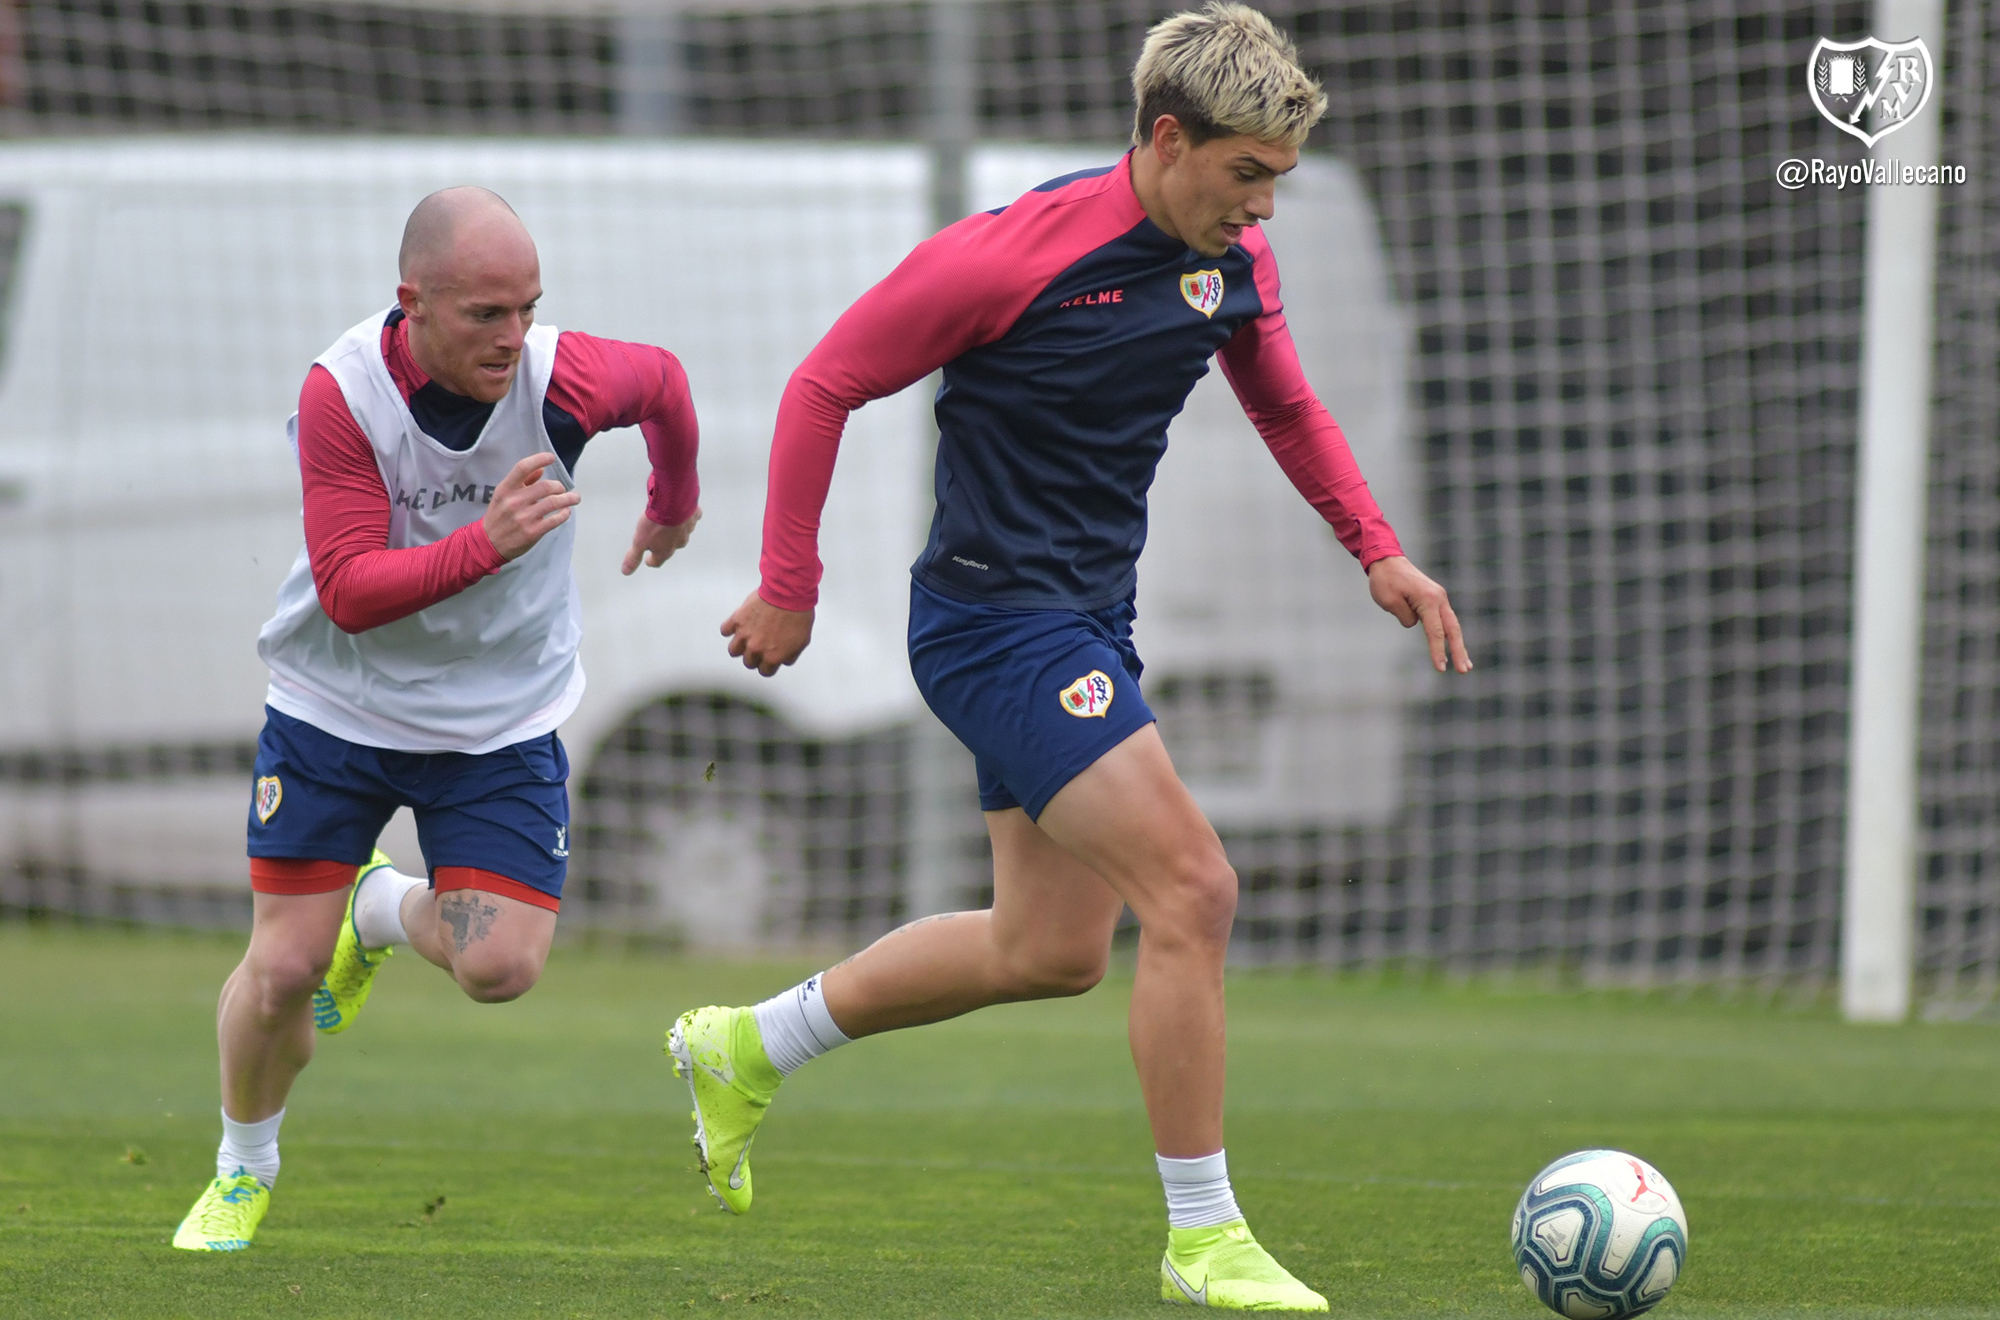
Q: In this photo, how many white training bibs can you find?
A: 1